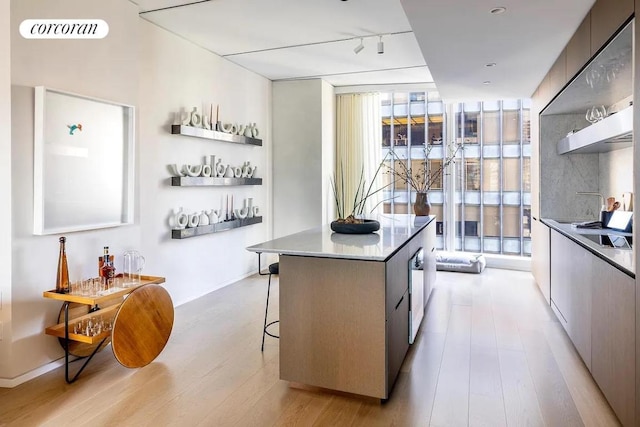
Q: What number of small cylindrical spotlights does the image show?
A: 2